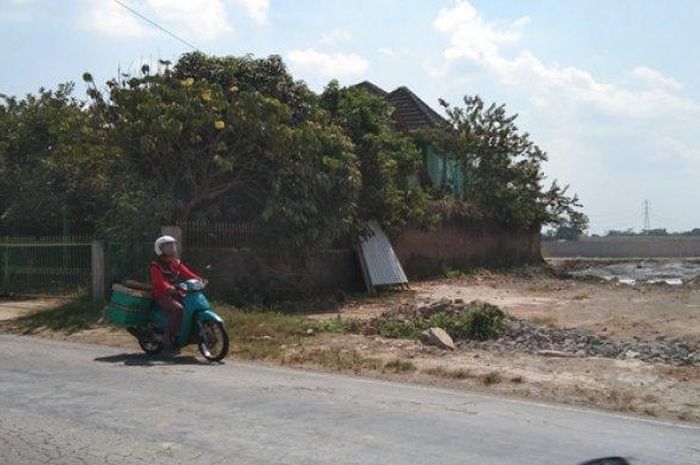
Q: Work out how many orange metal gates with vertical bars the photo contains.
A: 0